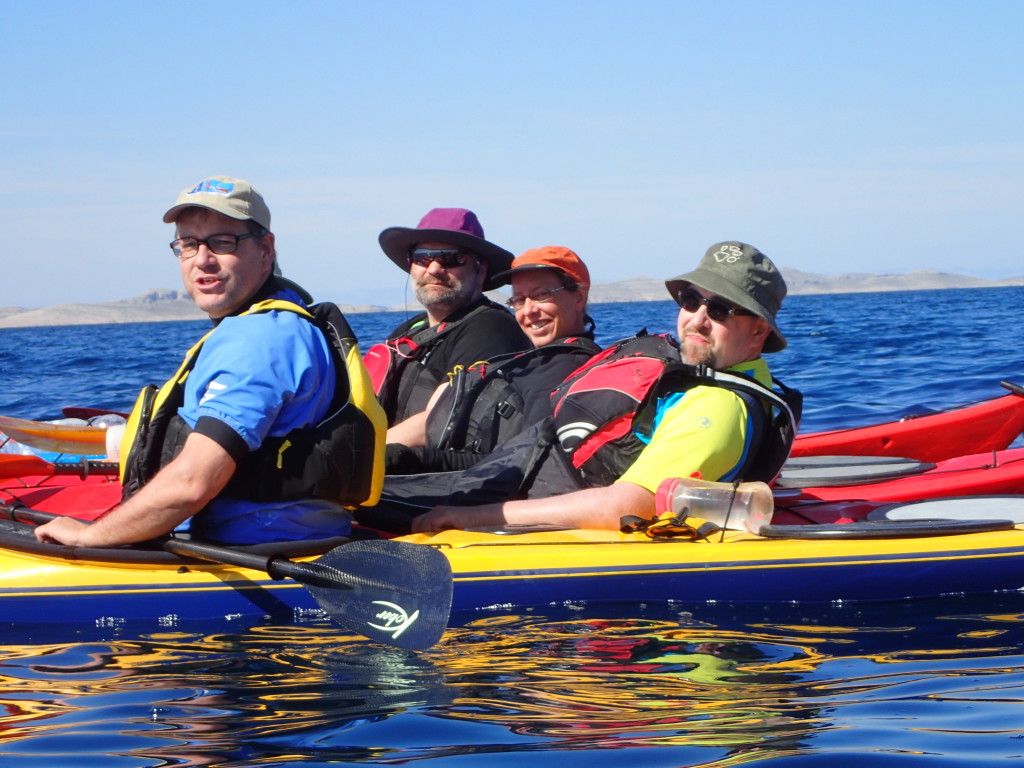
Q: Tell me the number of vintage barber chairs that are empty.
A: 0